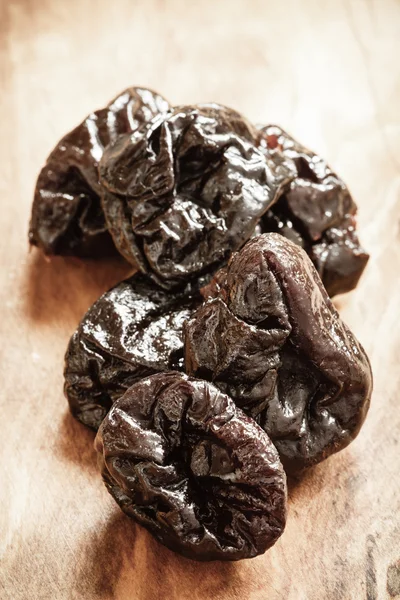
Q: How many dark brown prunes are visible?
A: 6